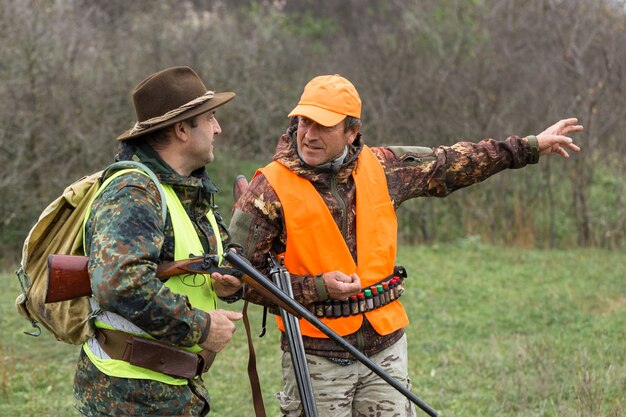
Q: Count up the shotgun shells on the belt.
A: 8